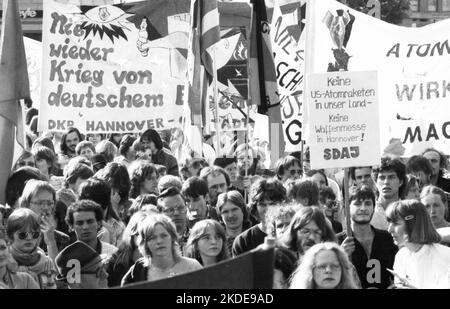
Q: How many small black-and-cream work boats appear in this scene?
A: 0